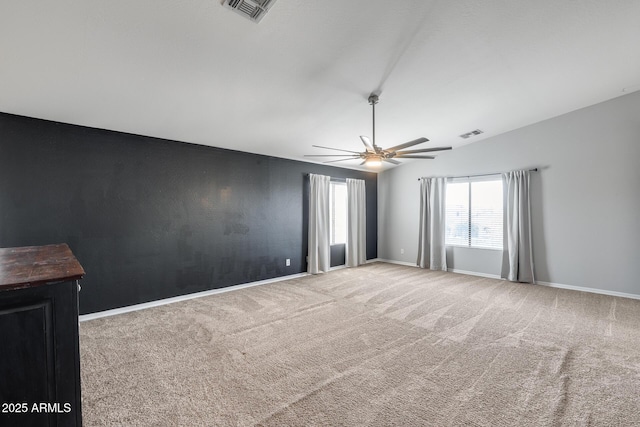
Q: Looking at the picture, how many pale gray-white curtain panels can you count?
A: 4